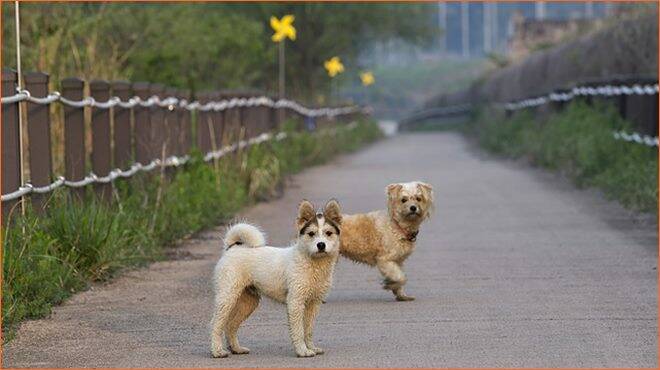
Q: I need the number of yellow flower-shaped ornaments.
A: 3